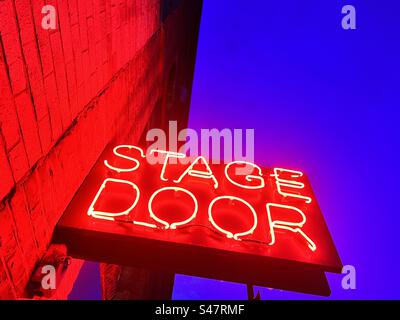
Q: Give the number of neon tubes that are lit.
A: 9